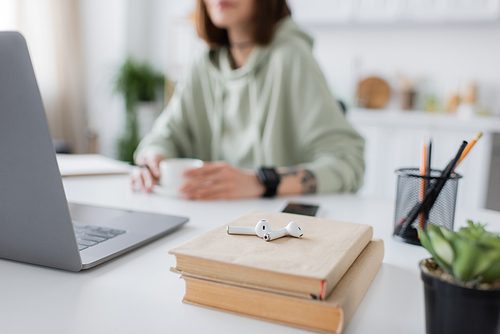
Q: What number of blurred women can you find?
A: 1